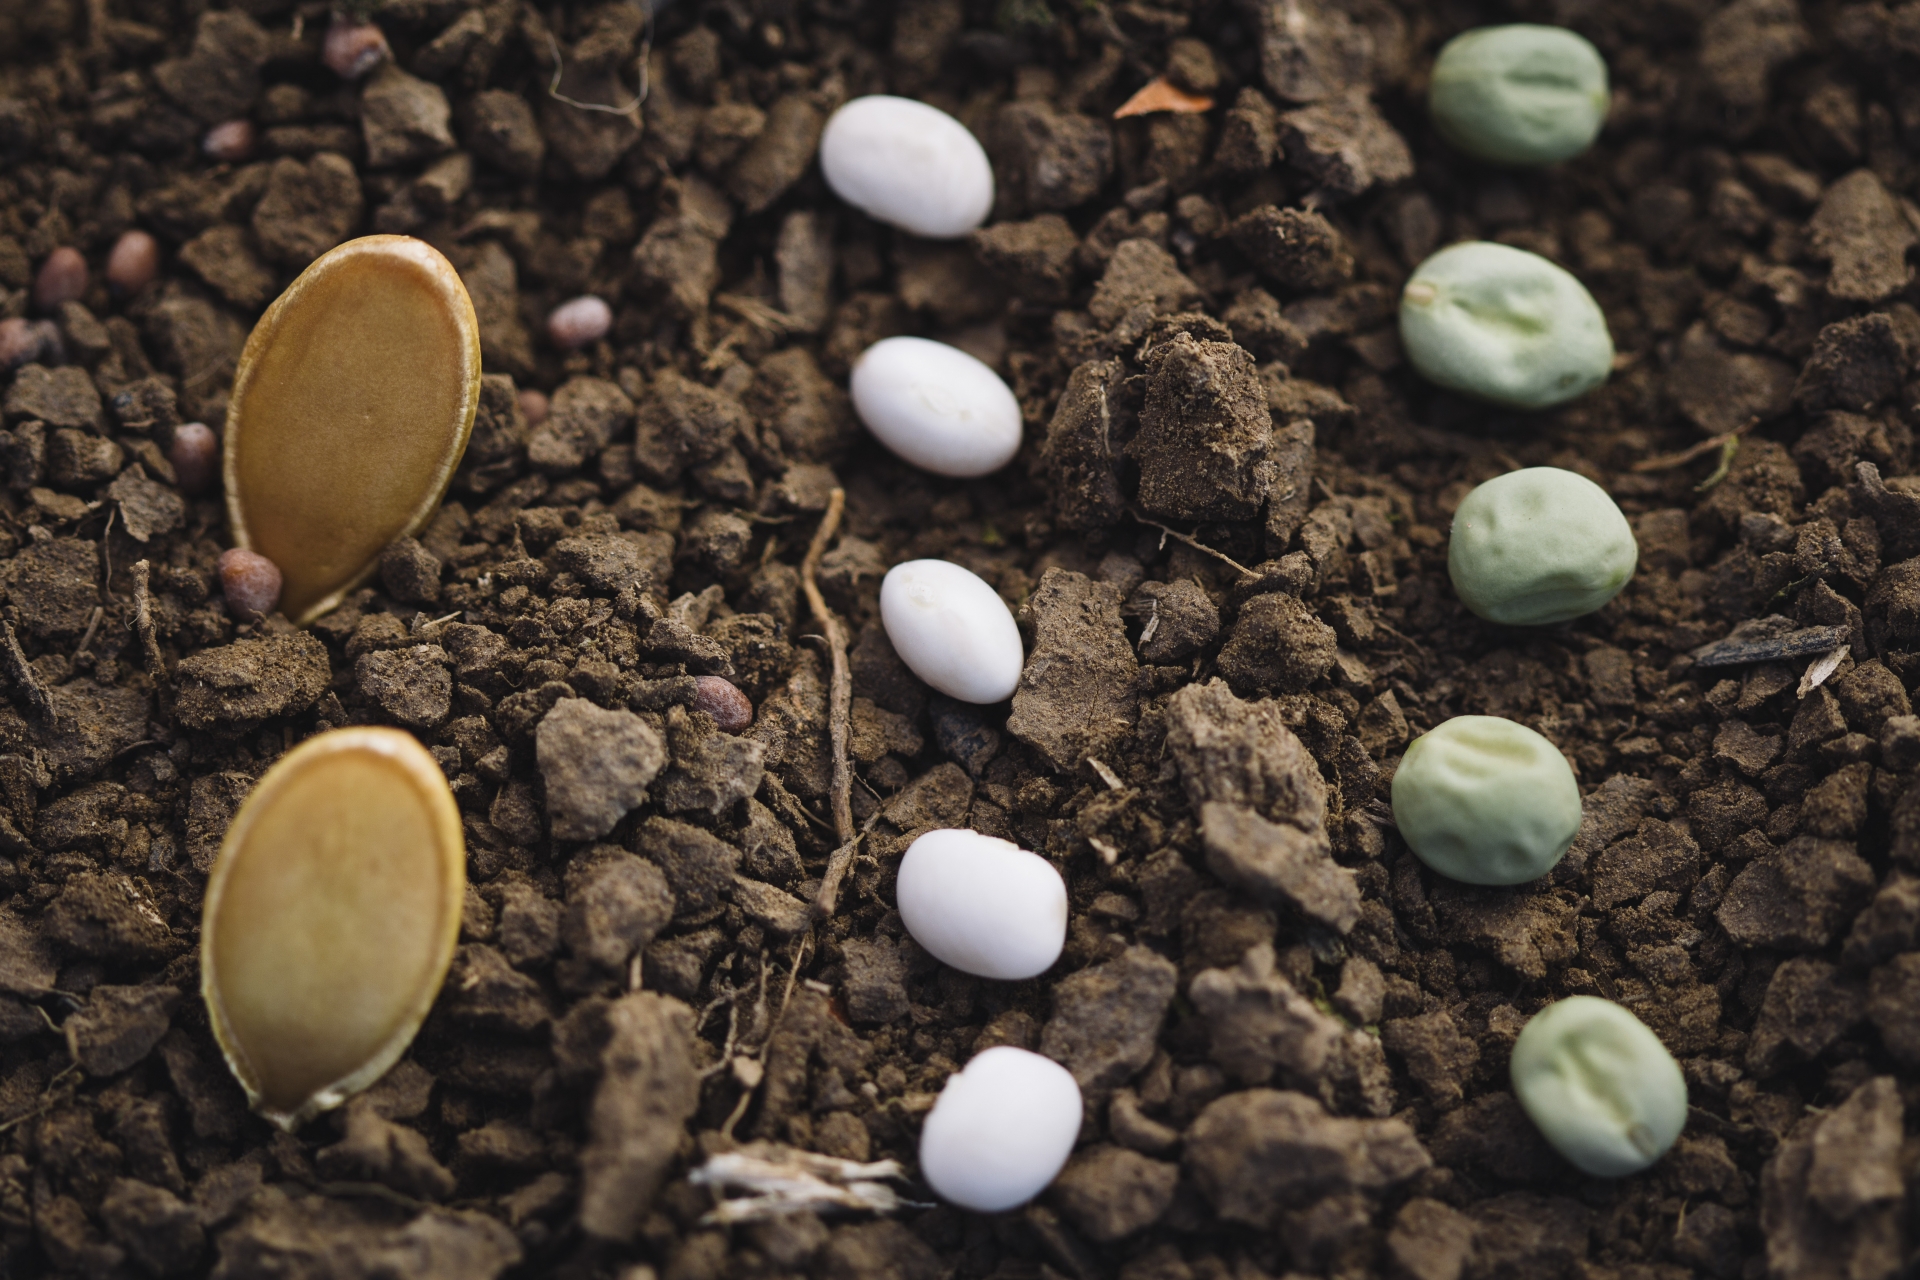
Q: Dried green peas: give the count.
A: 5